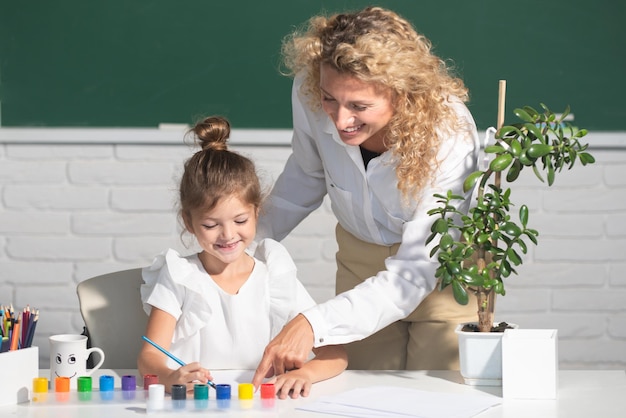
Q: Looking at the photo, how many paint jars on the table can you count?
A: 12